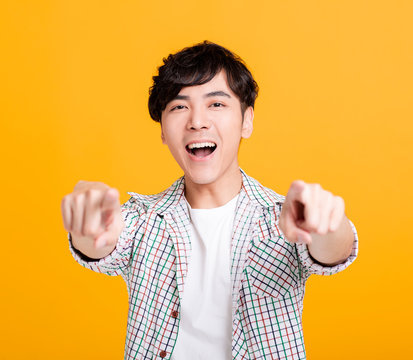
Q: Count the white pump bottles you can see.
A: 0